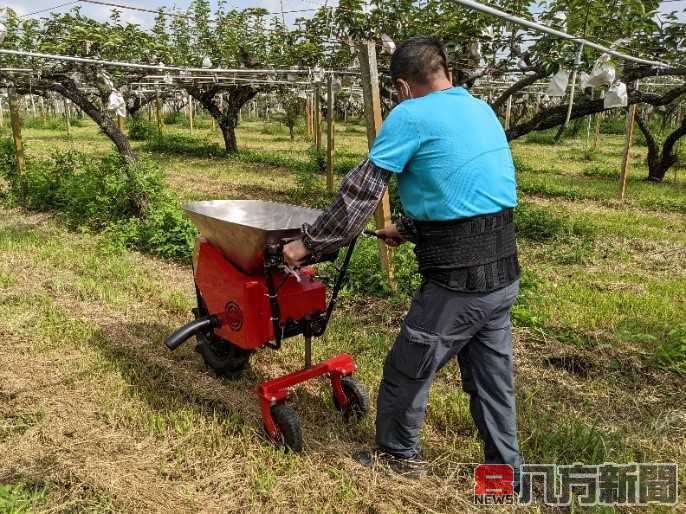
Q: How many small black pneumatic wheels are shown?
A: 2